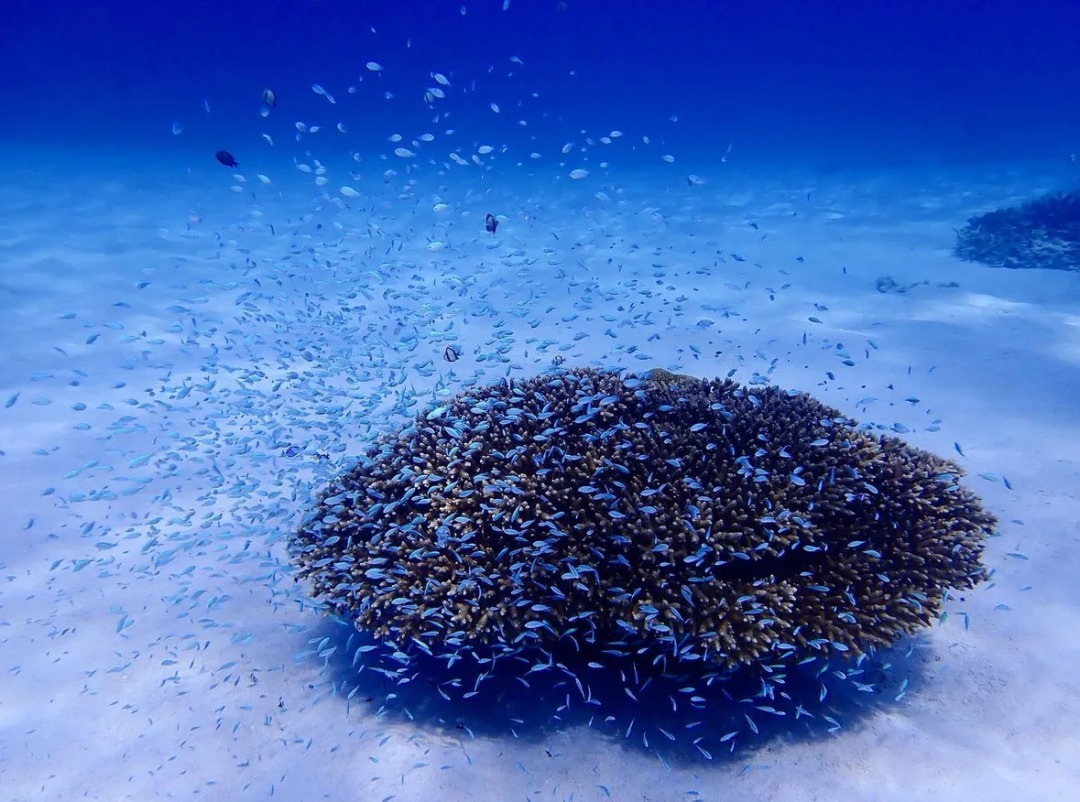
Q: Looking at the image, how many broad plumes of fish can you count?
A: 1